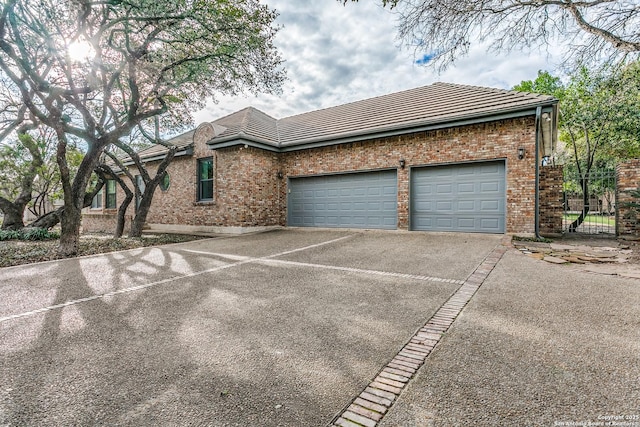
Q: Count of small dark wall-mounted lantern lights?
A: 3